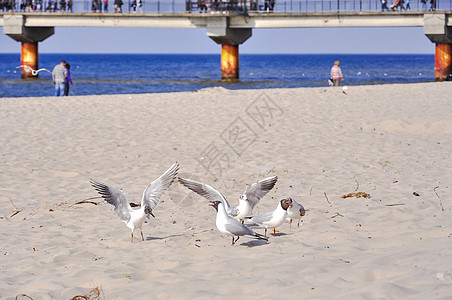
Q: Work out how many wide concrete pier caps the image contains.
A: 3